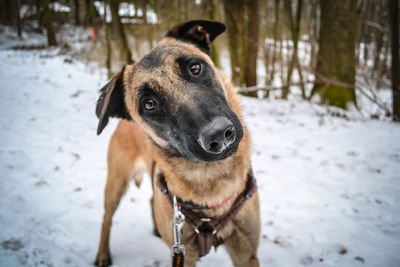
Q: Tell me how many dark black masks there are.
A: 1